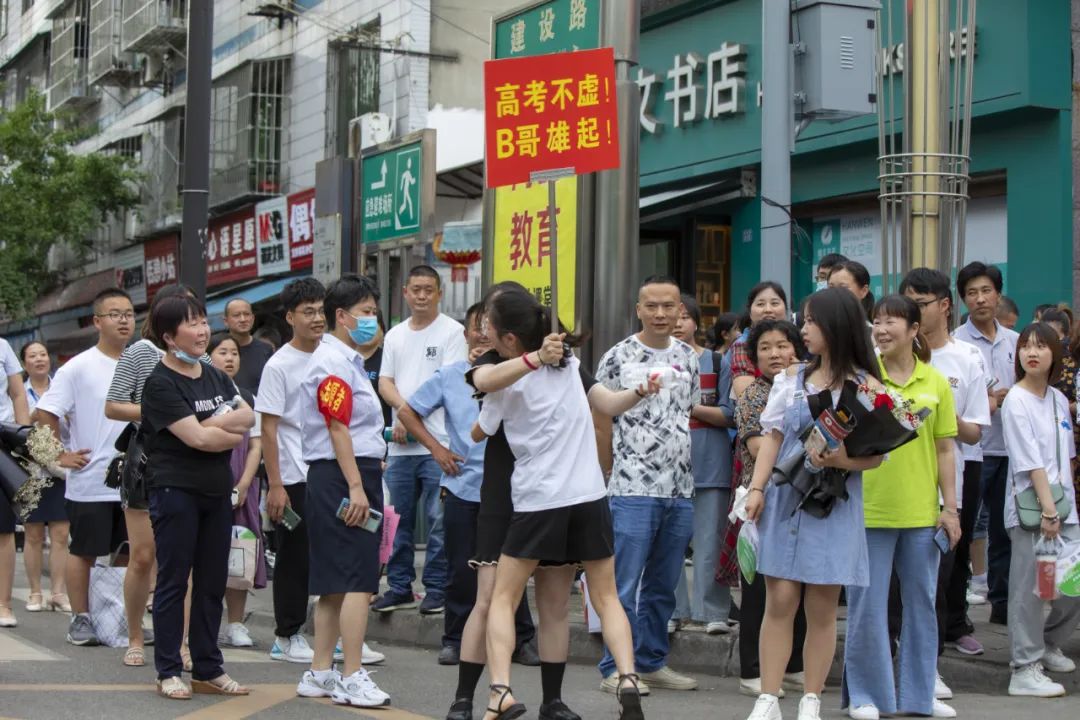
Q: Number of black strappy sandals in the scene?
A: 2